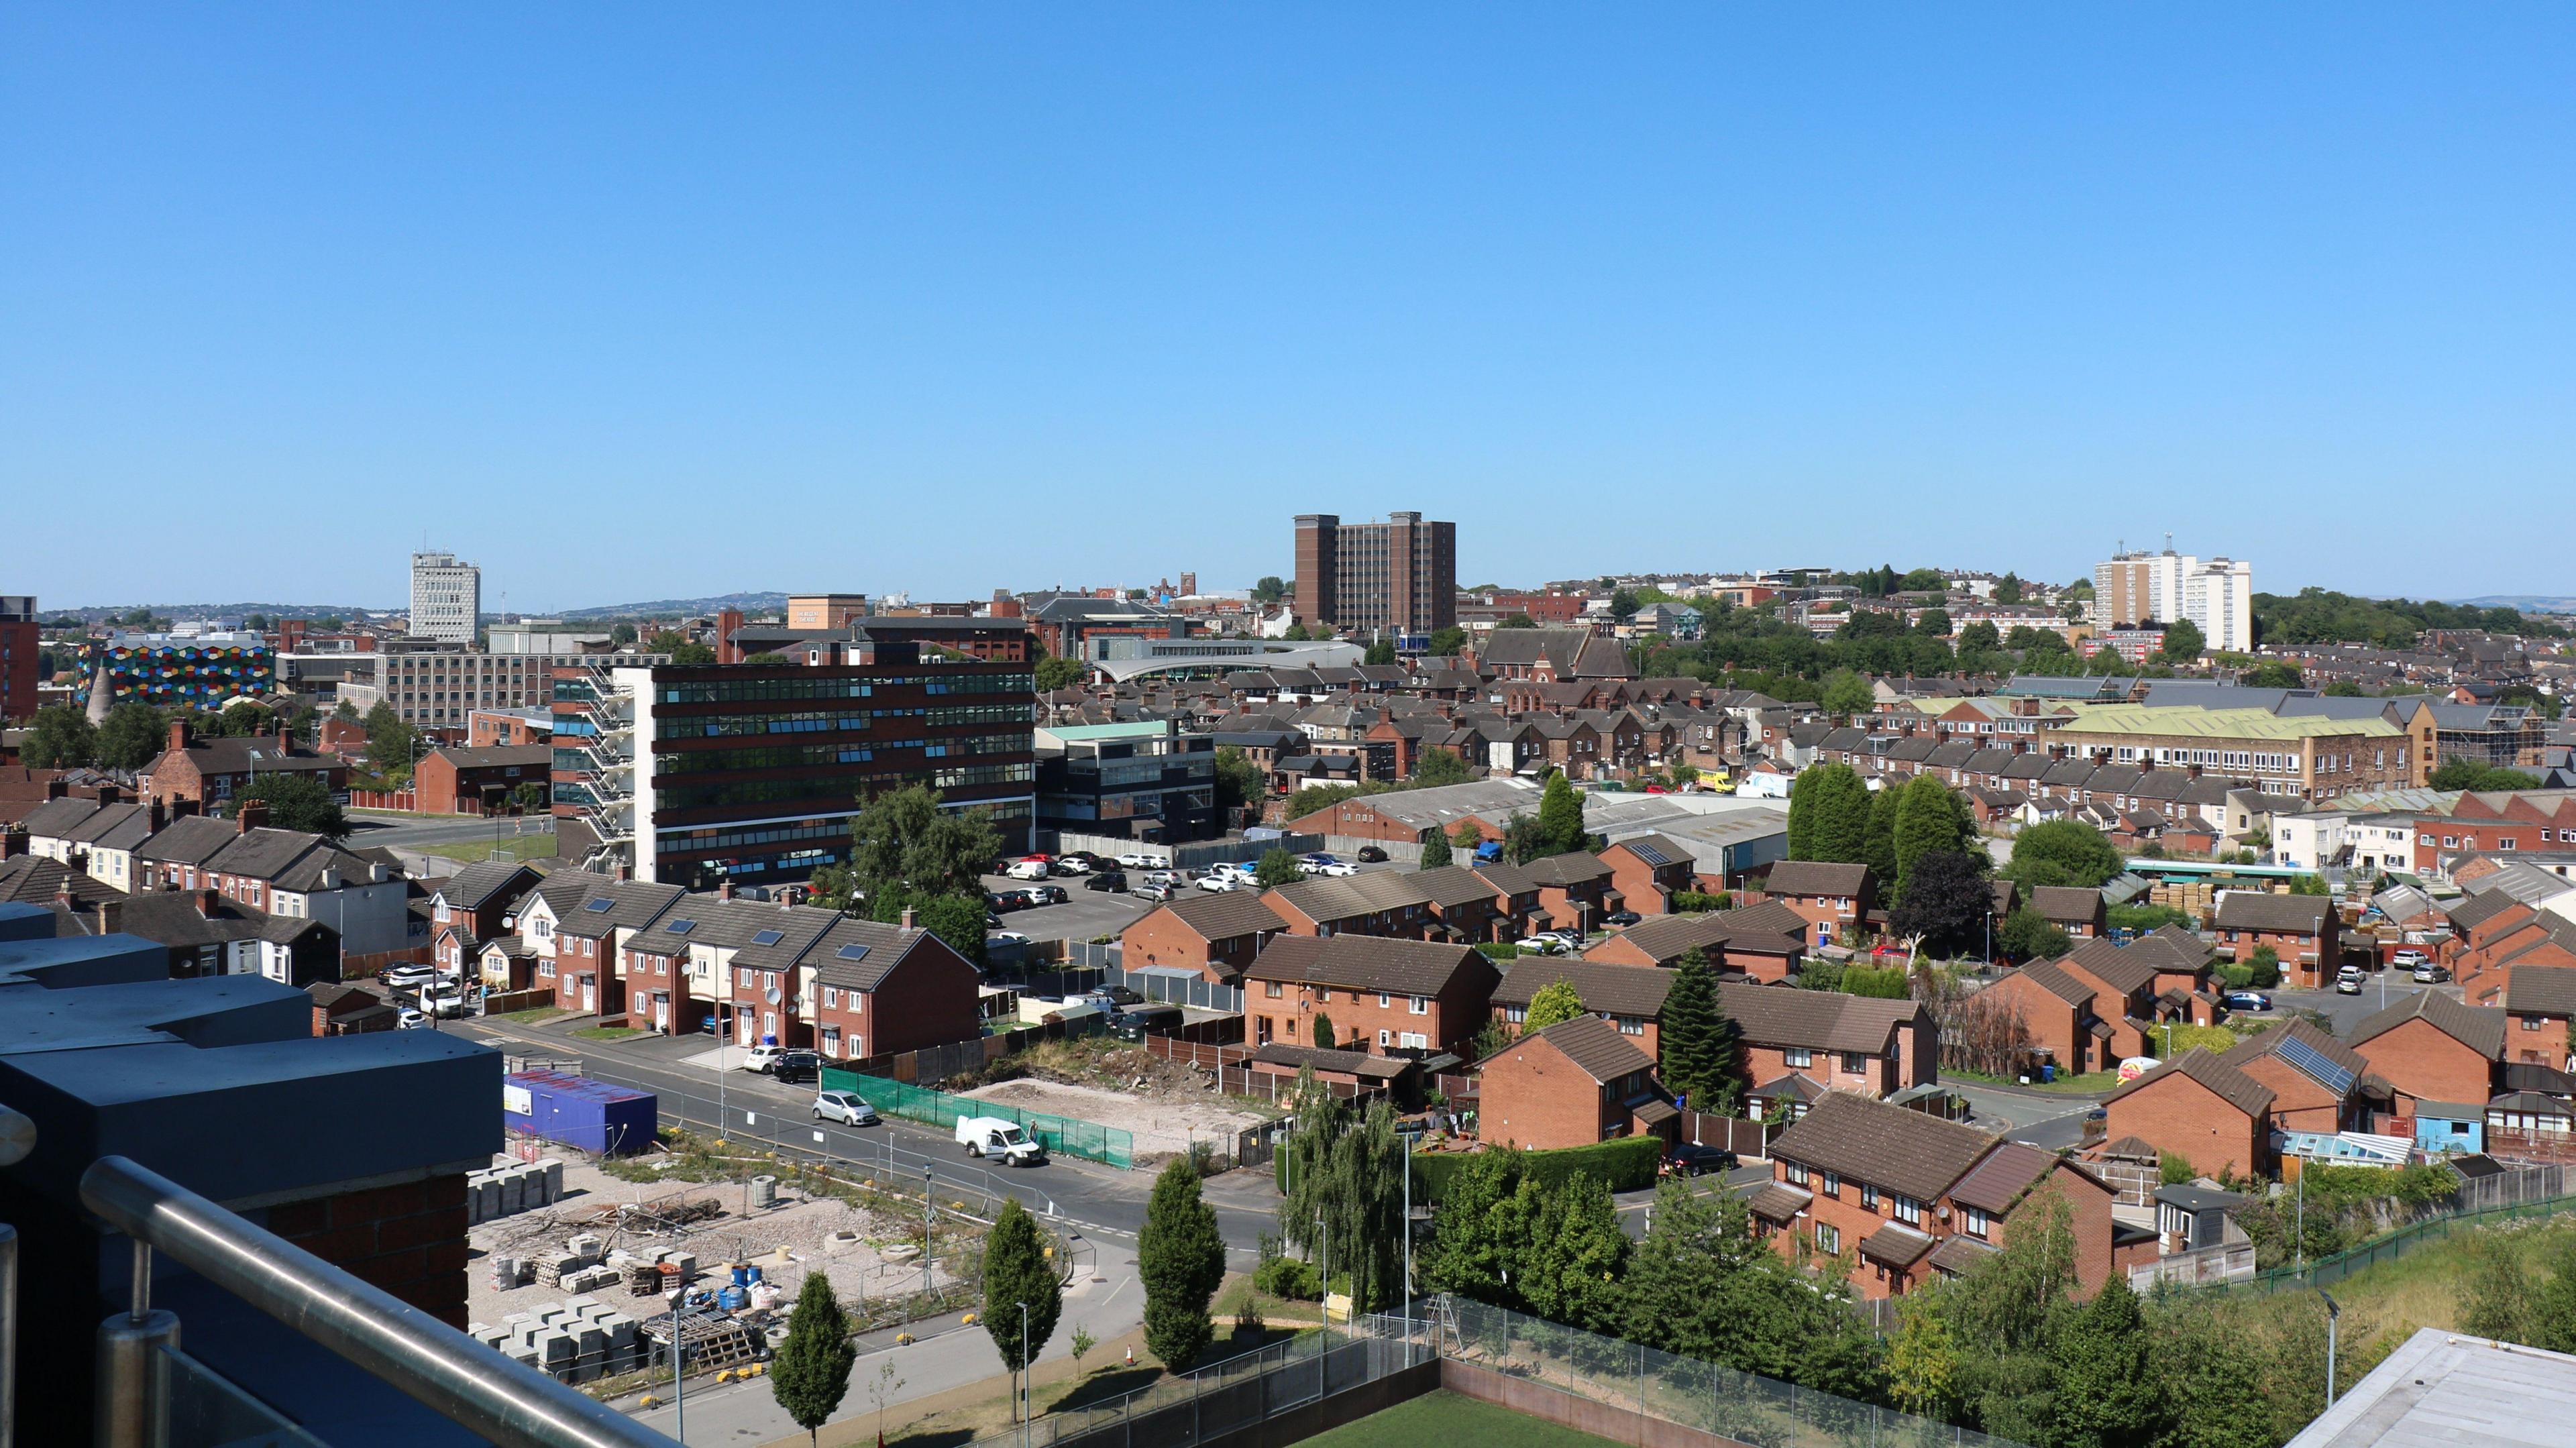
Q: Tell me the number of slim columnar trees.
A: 3